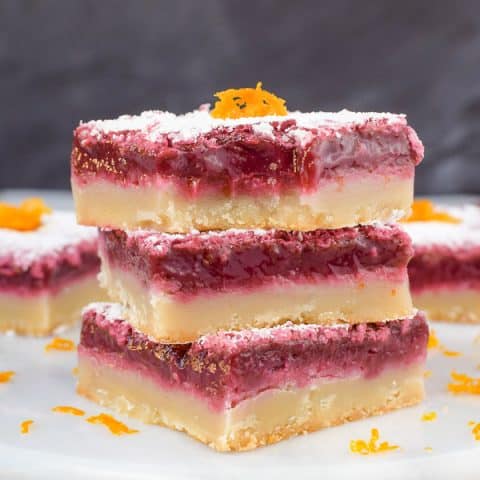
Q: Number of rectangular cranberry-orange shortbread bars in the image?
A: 5